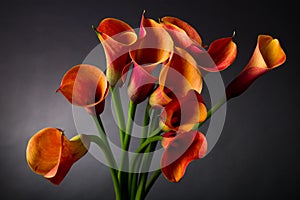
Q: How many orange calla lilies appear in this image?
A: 10